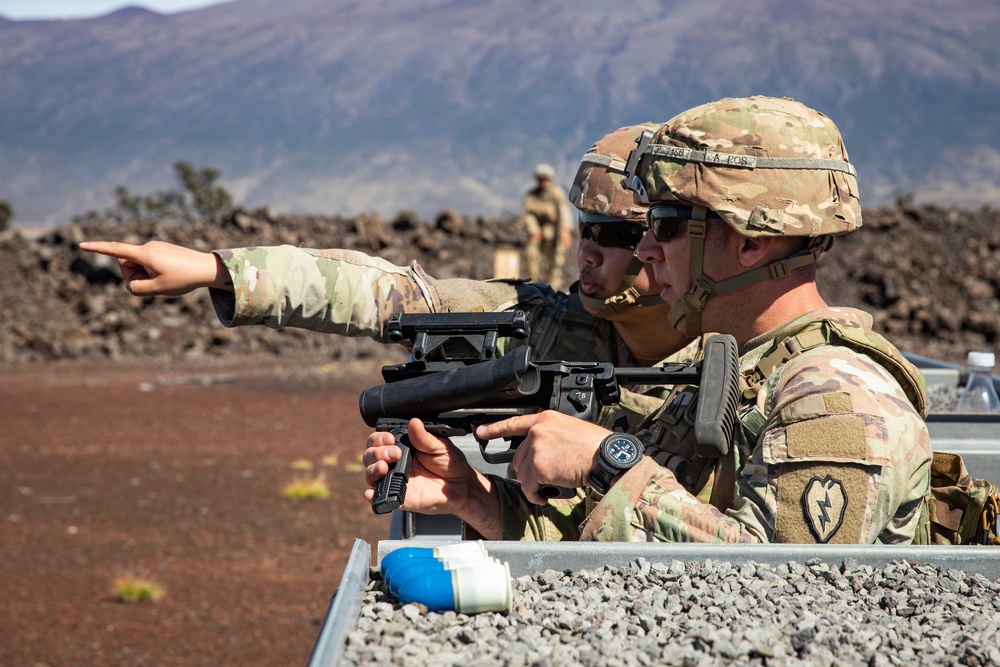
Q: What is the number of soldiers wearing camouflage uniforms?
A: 3